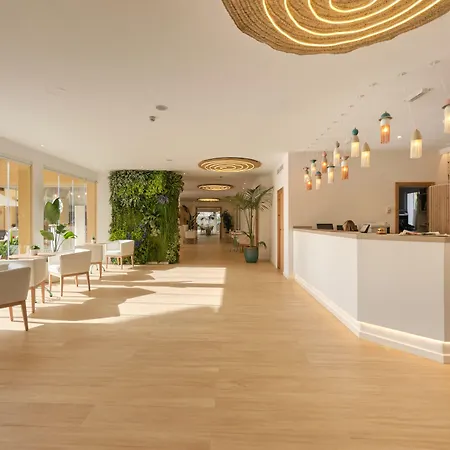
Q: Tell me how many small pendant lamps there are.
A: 13